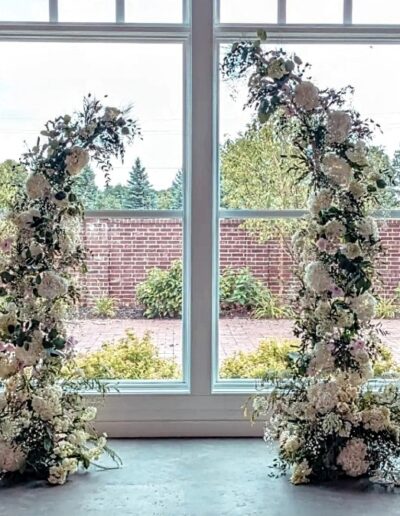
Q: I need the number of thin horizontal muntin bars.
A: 2